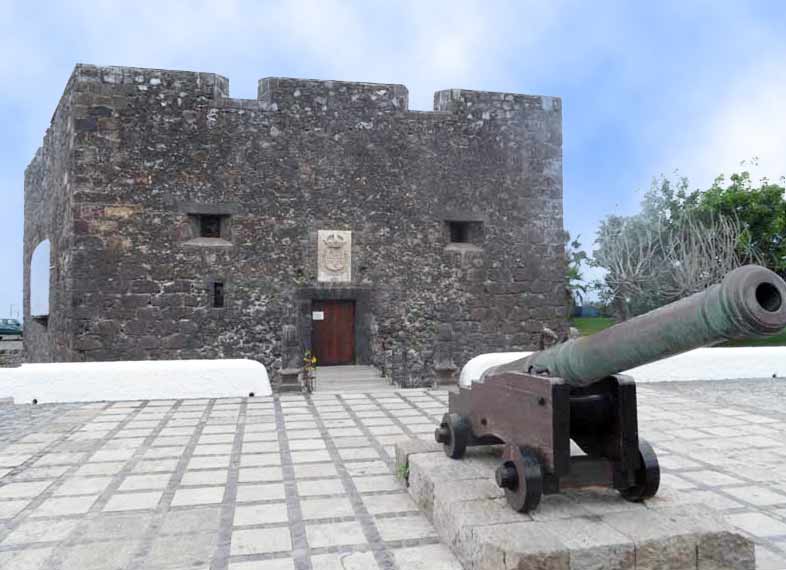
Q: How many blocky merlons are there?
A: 3